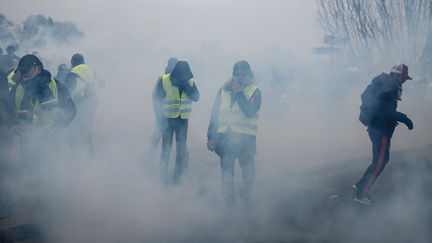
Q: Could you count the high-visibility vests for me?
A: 5